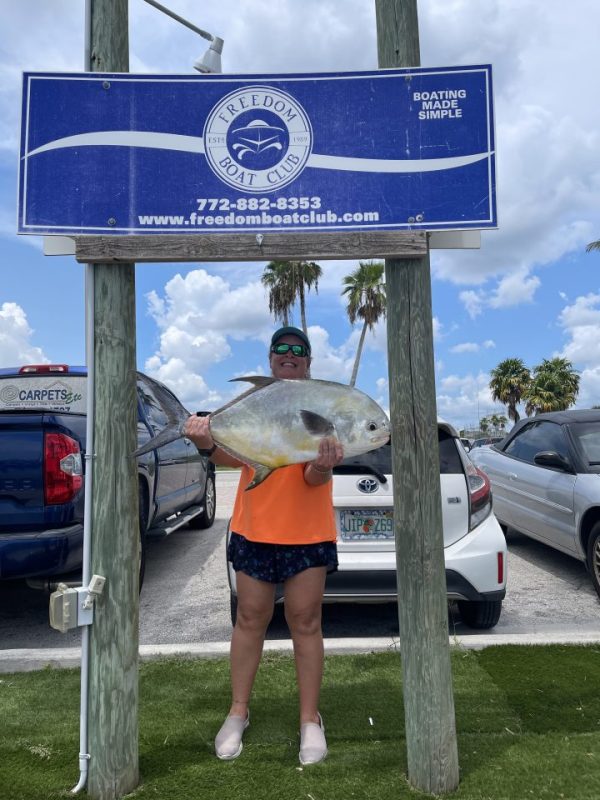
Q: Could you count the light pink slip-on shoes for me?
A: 2